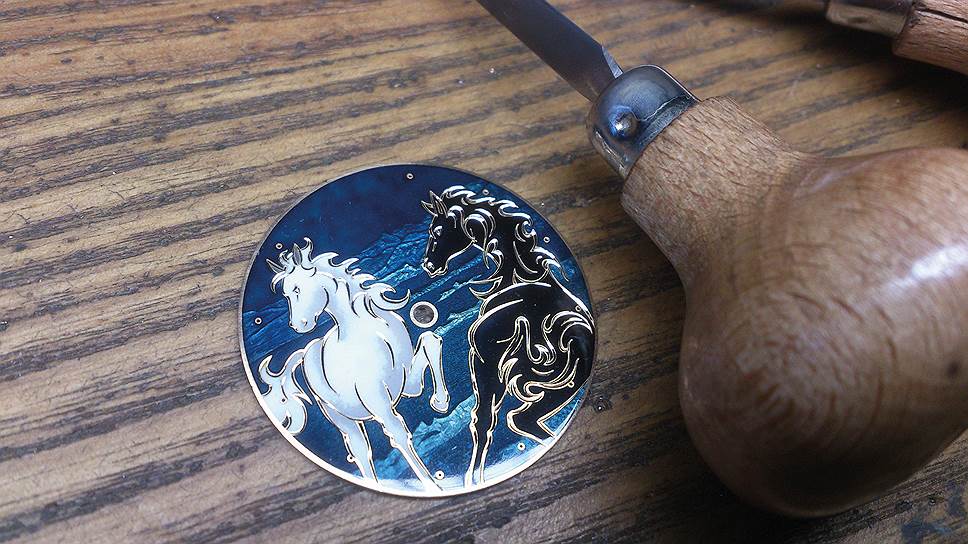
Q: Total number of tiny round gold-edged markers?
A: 11